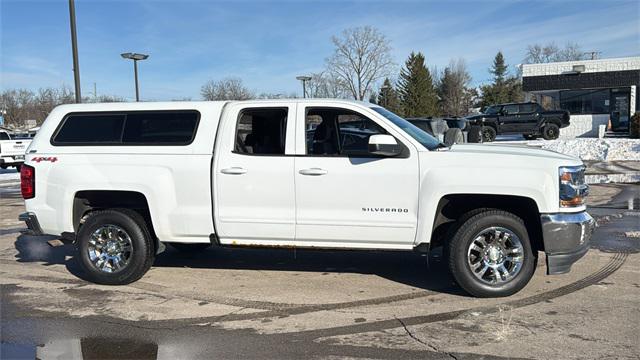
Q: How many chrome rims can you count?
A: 2